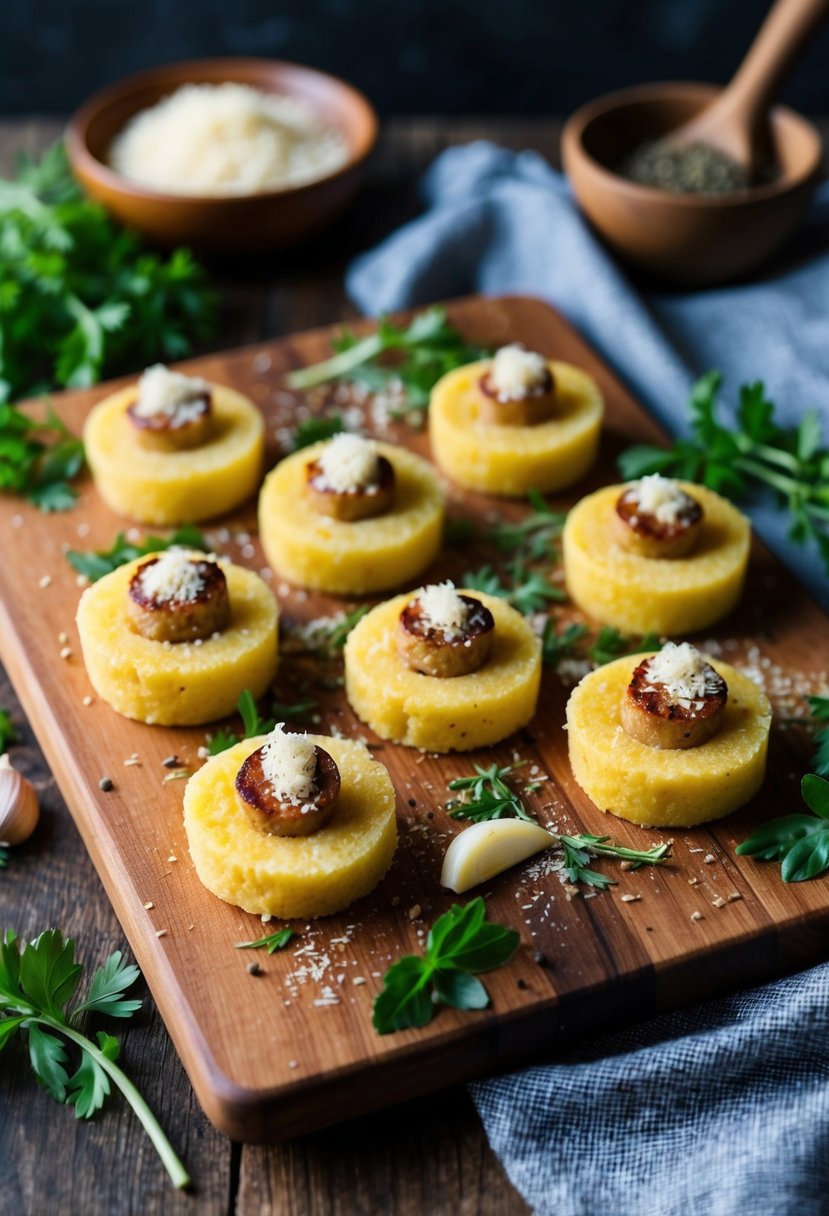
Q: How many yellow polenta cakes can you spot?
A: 8